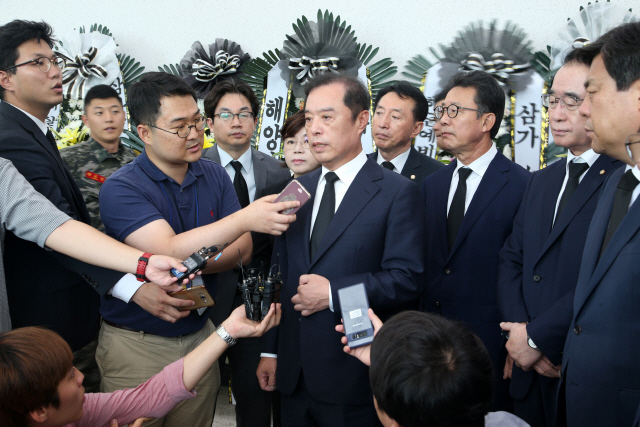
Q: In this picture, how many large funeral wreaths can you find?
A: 5